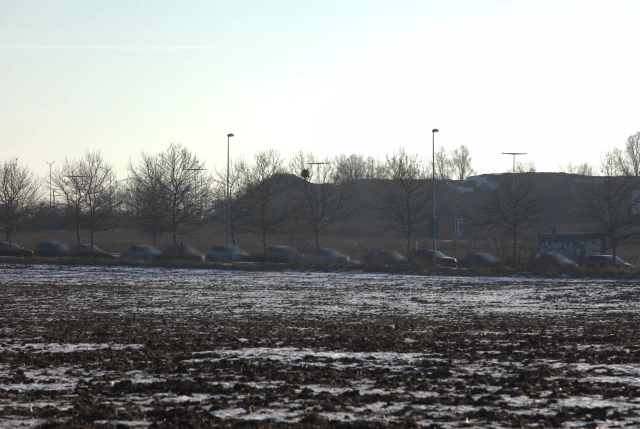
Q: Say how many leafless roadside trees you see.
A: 11